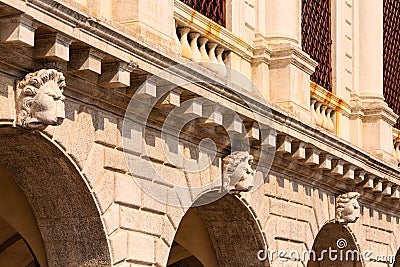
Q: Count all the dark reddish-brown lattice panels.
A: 3